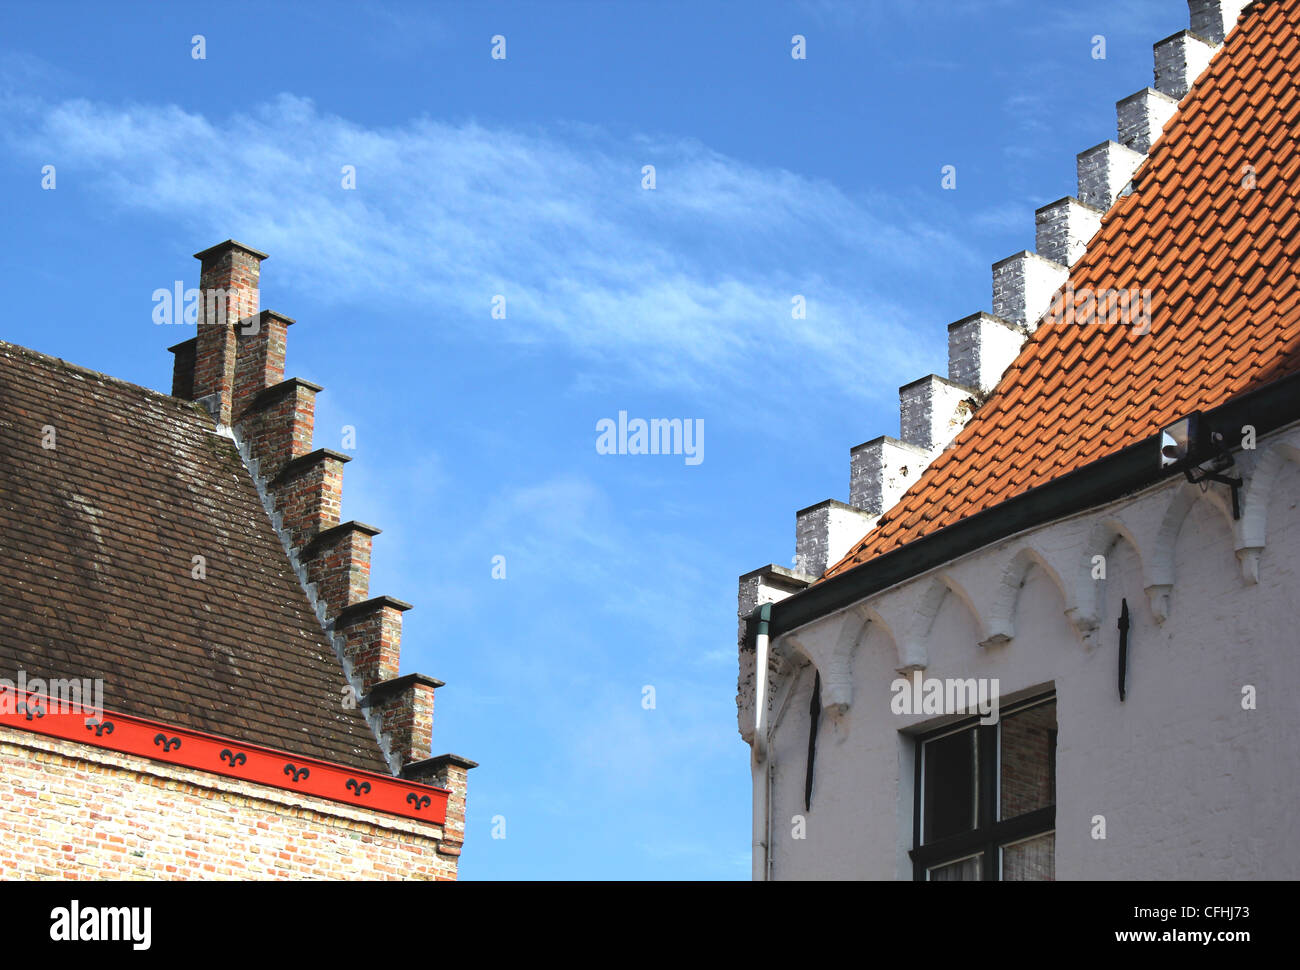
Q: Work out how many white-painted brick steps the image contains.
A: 11